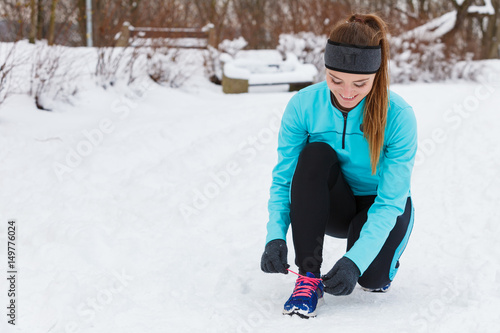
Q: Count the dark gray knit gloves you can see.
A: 2